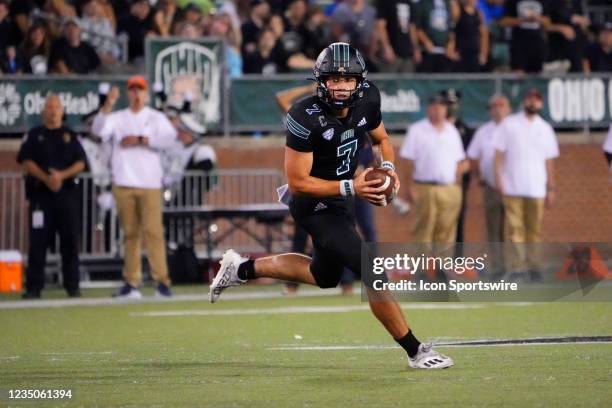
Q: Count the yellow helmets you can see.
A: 0